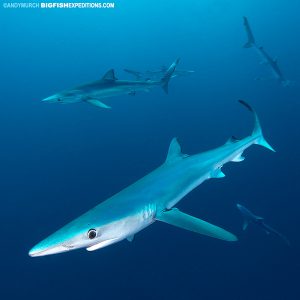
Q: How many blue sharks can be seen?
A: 5